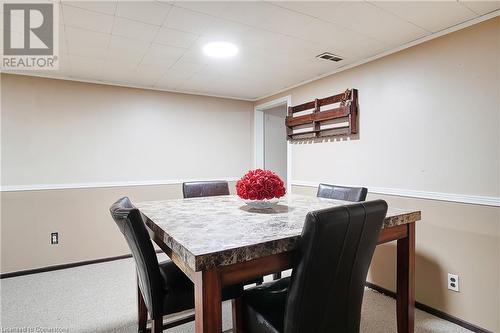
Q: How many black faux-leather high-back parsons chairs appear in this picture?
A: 4